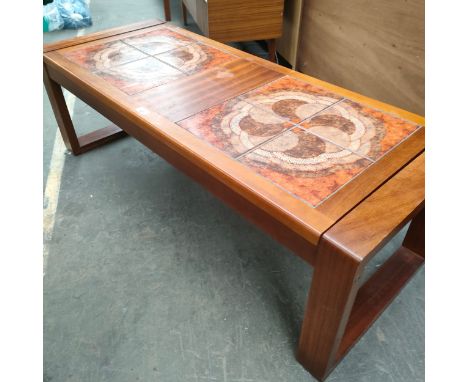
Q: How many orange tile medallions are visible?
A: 2